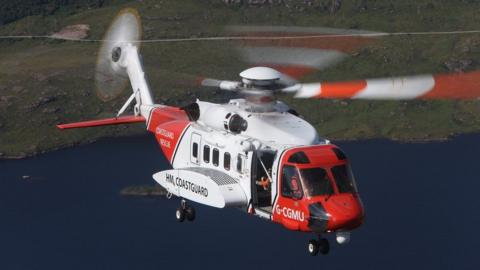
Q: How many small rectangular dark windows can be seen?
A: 5